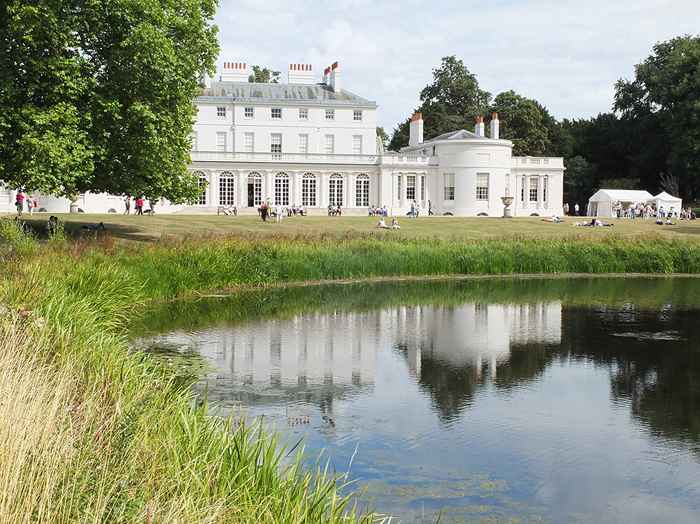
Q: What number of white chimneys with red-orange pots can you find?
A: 7